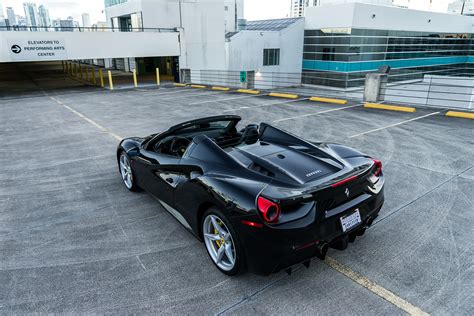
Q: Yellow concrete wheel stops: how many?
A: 8